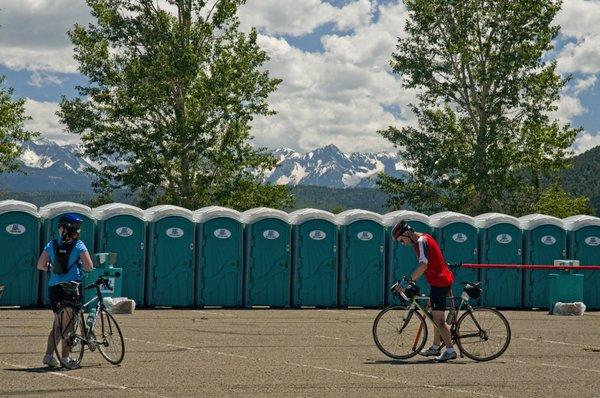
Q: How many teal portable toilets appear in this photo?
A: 13